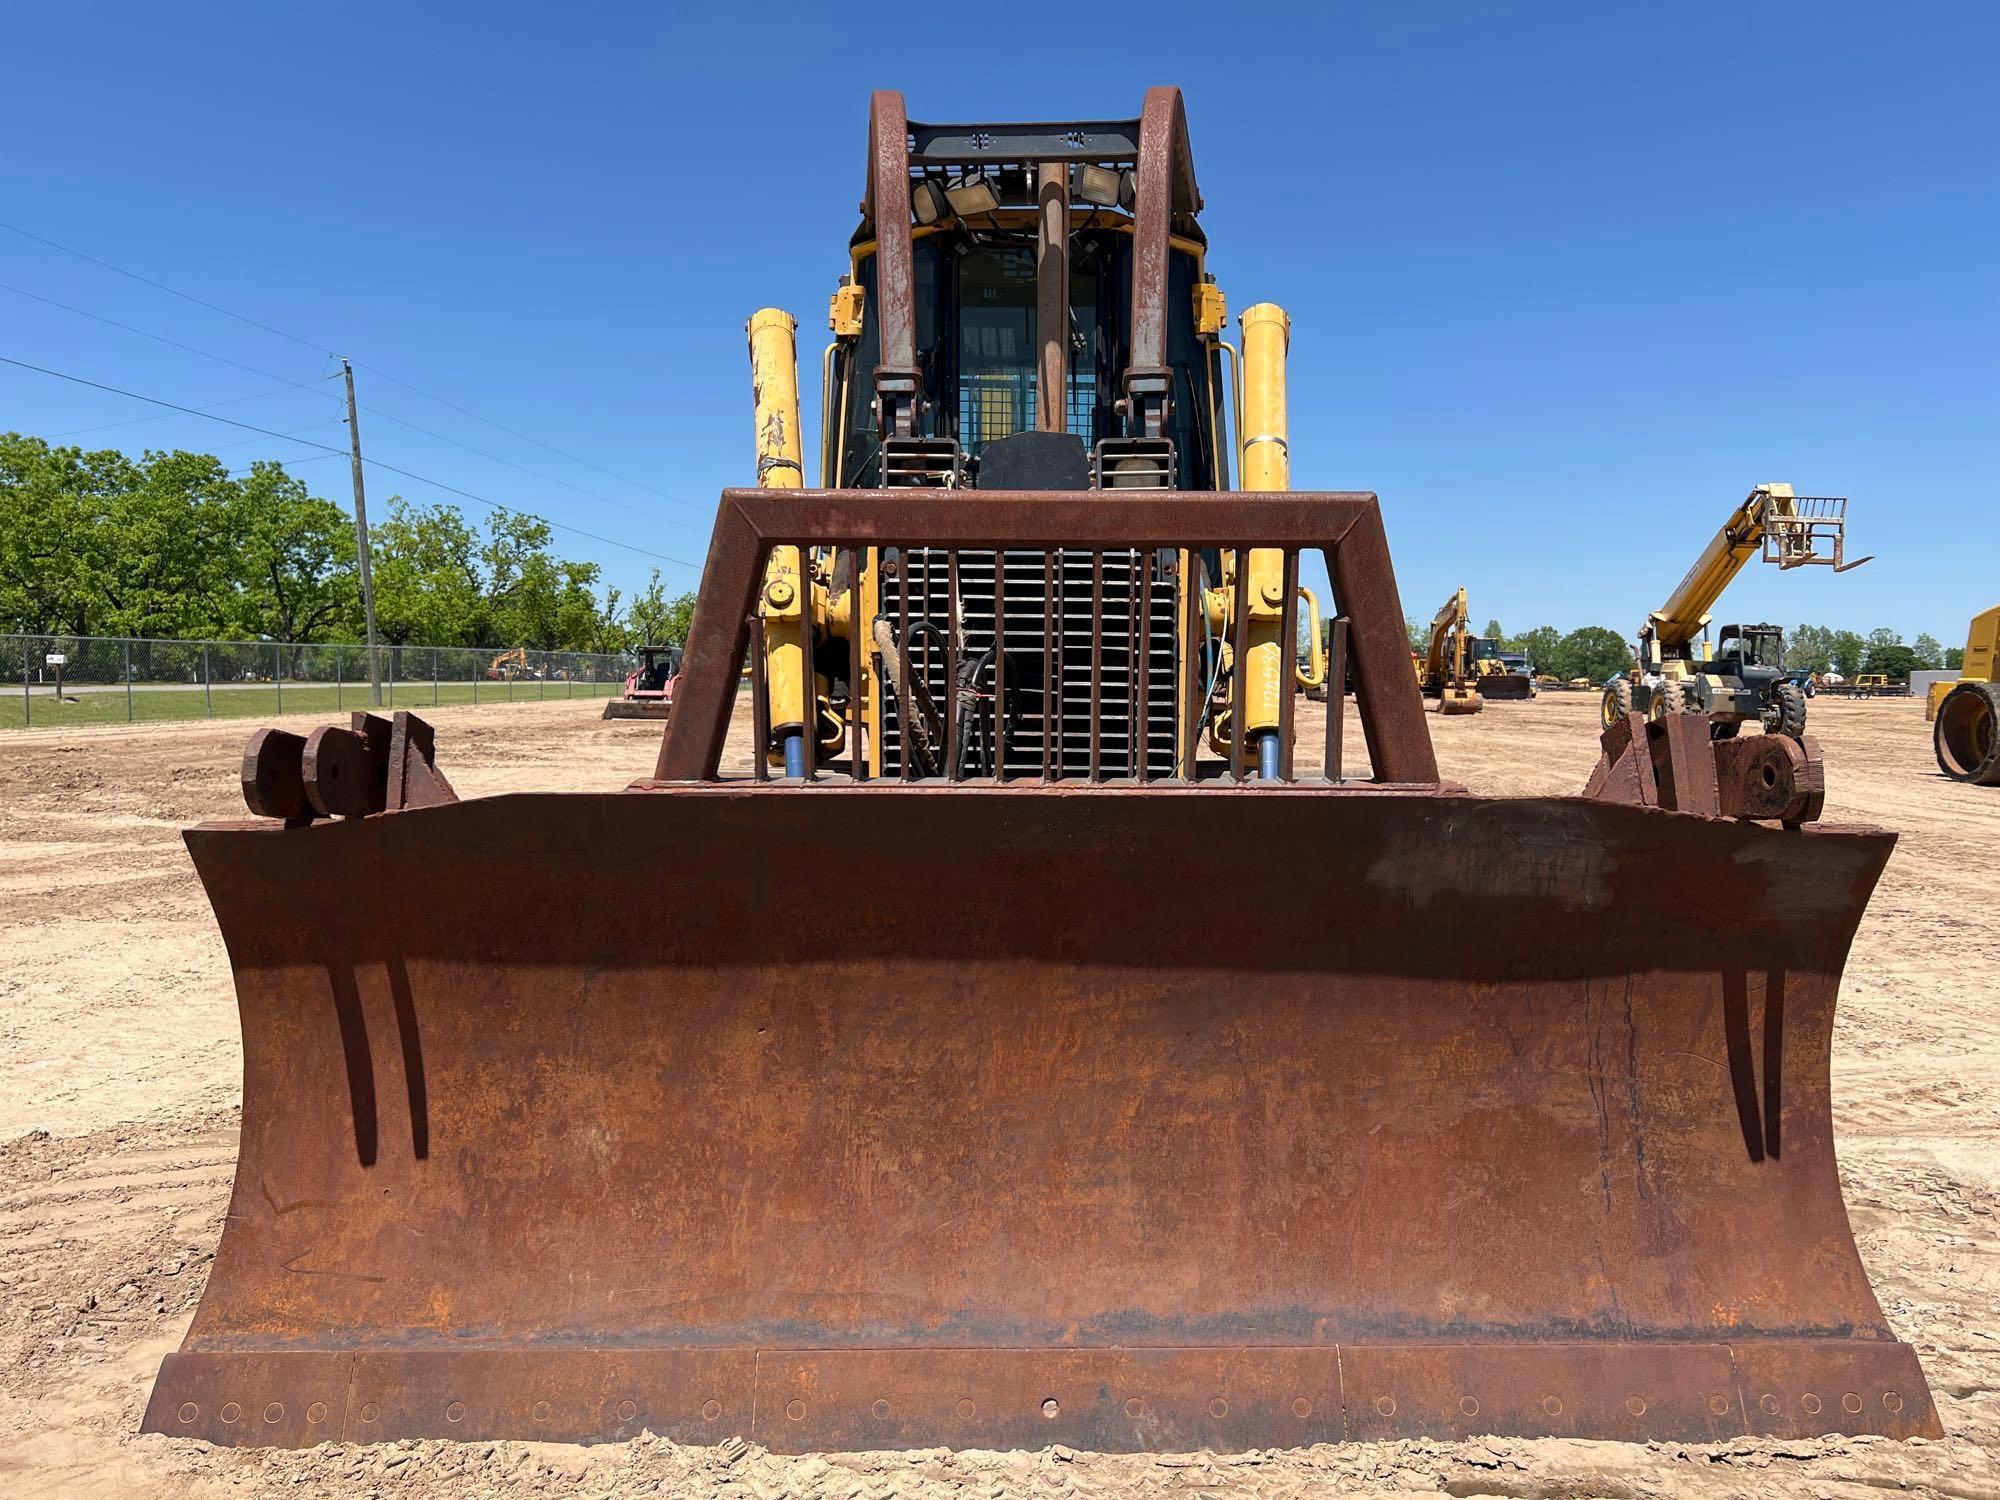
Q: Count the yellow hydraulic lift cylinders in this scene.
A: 2